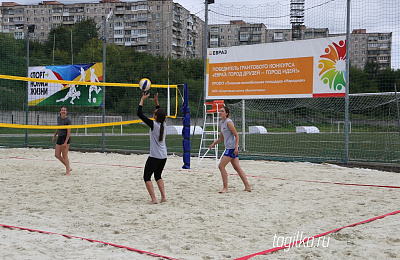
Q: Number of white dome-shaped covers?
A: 3